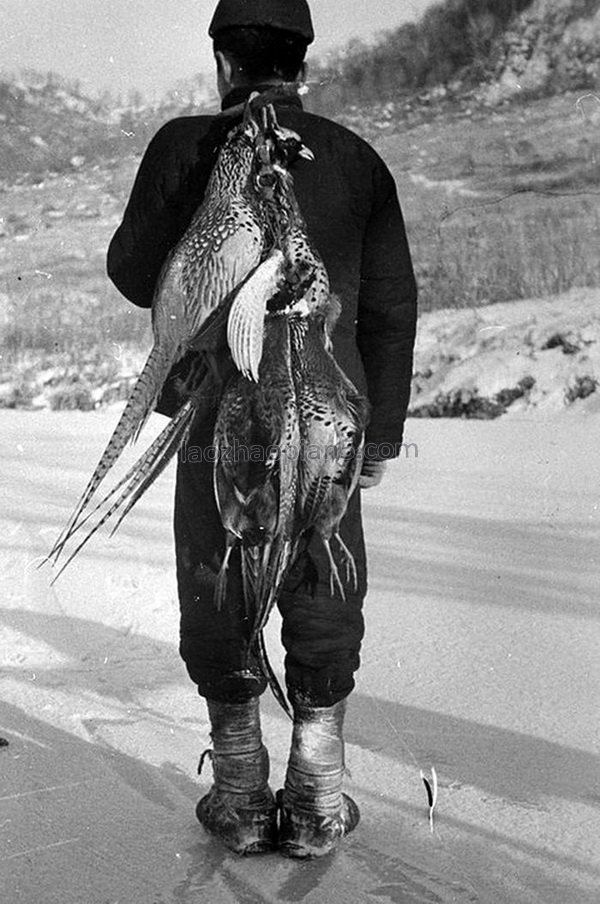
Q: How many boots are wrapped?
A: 2